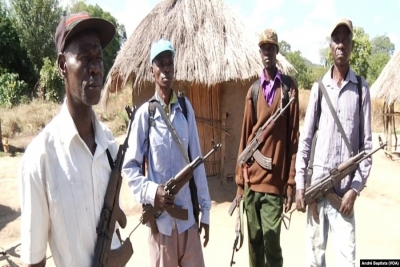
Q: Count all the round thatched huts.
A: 2